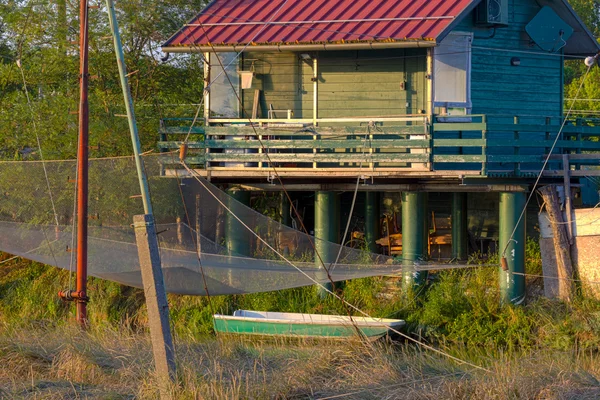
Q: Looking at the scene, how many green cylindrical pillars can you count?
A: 7